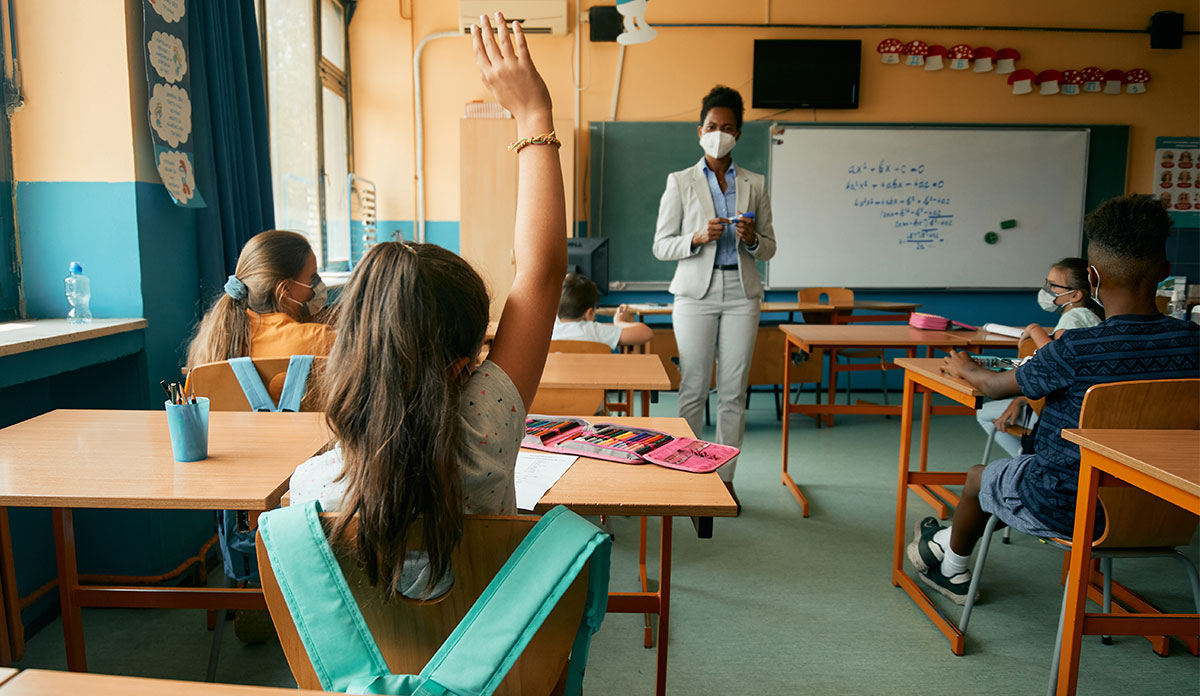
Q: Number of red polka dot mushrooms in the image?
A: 6